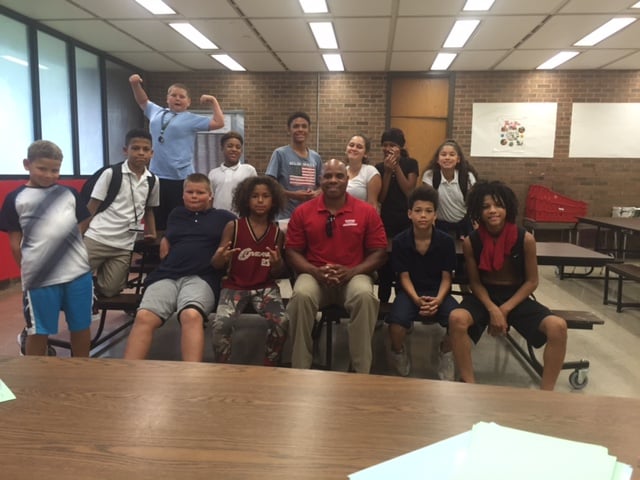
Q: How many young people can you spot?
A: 12